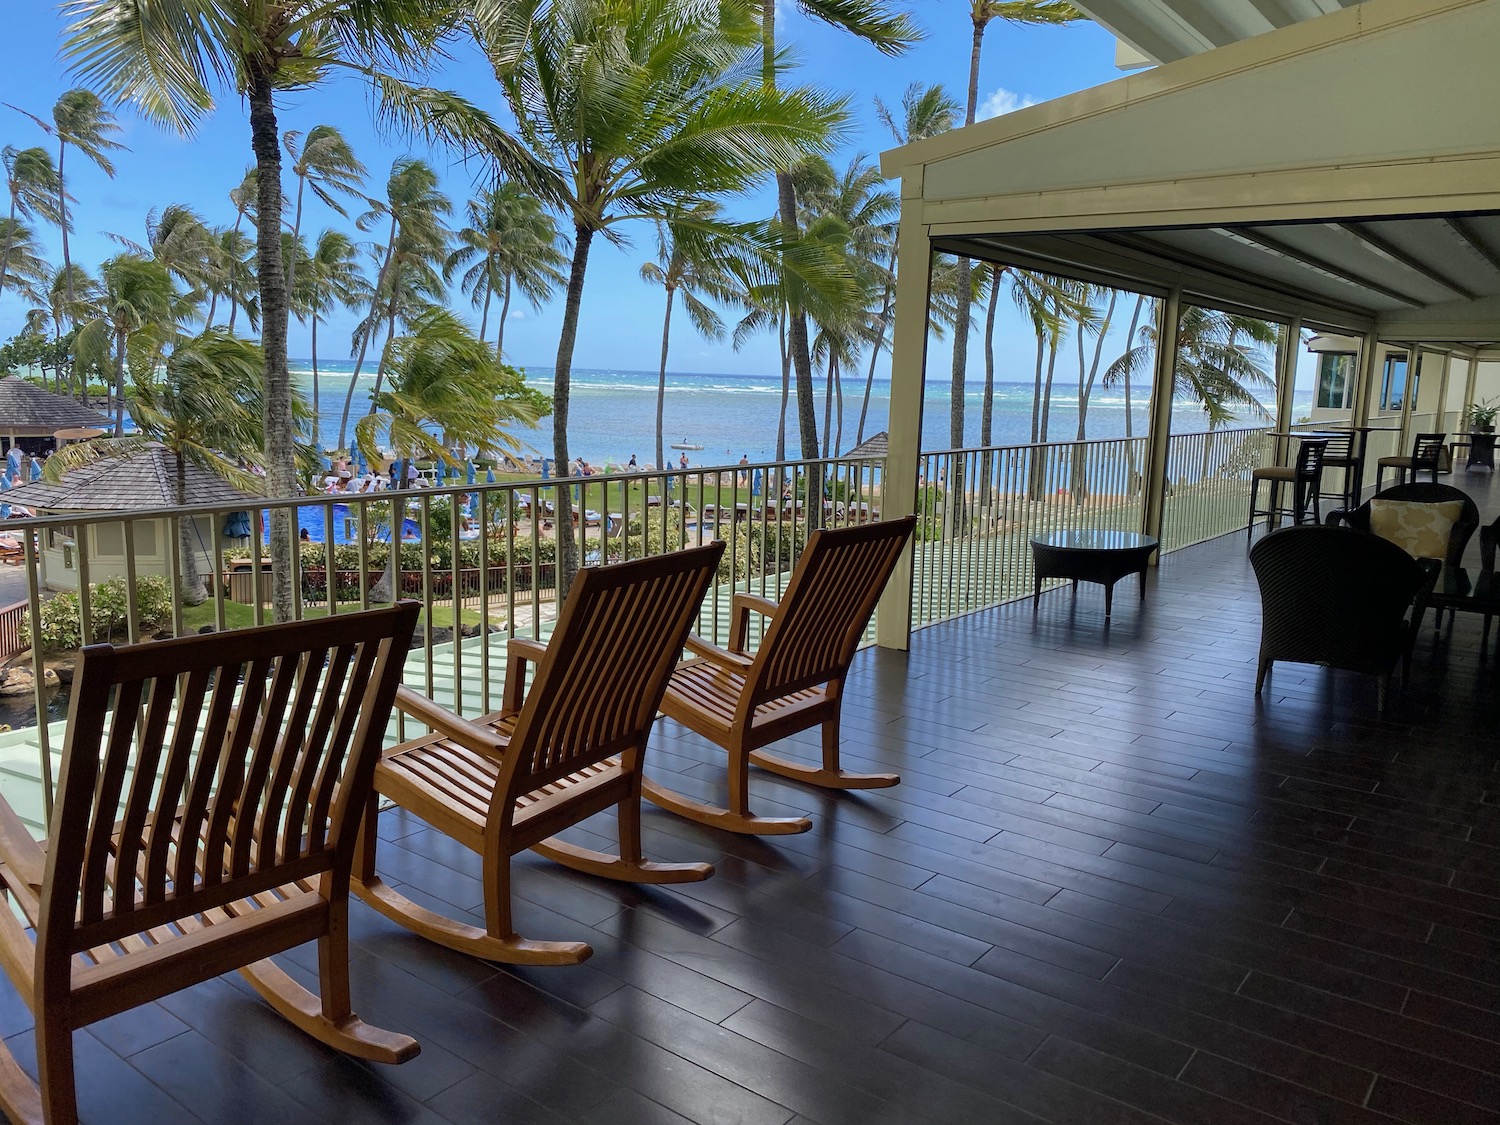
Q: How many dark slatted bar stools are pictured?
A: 3